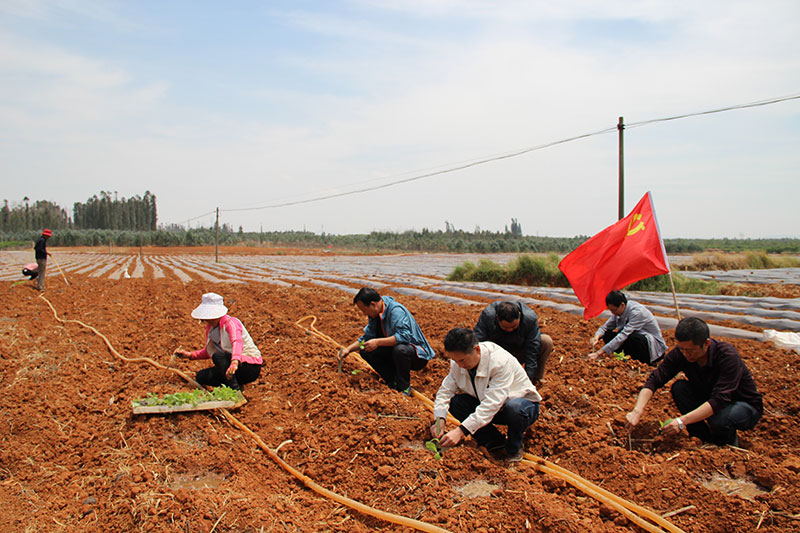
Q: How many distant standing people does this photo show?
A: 1